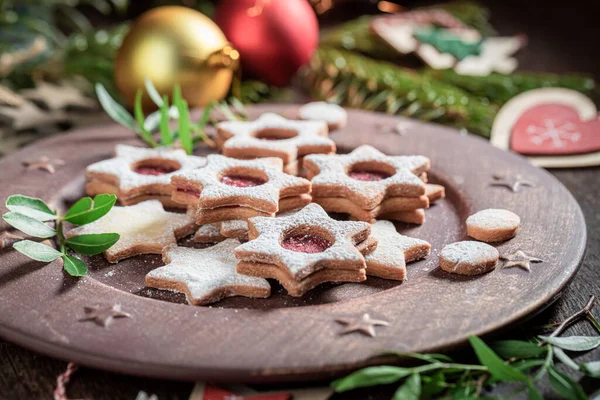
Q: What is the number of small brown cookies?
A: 3